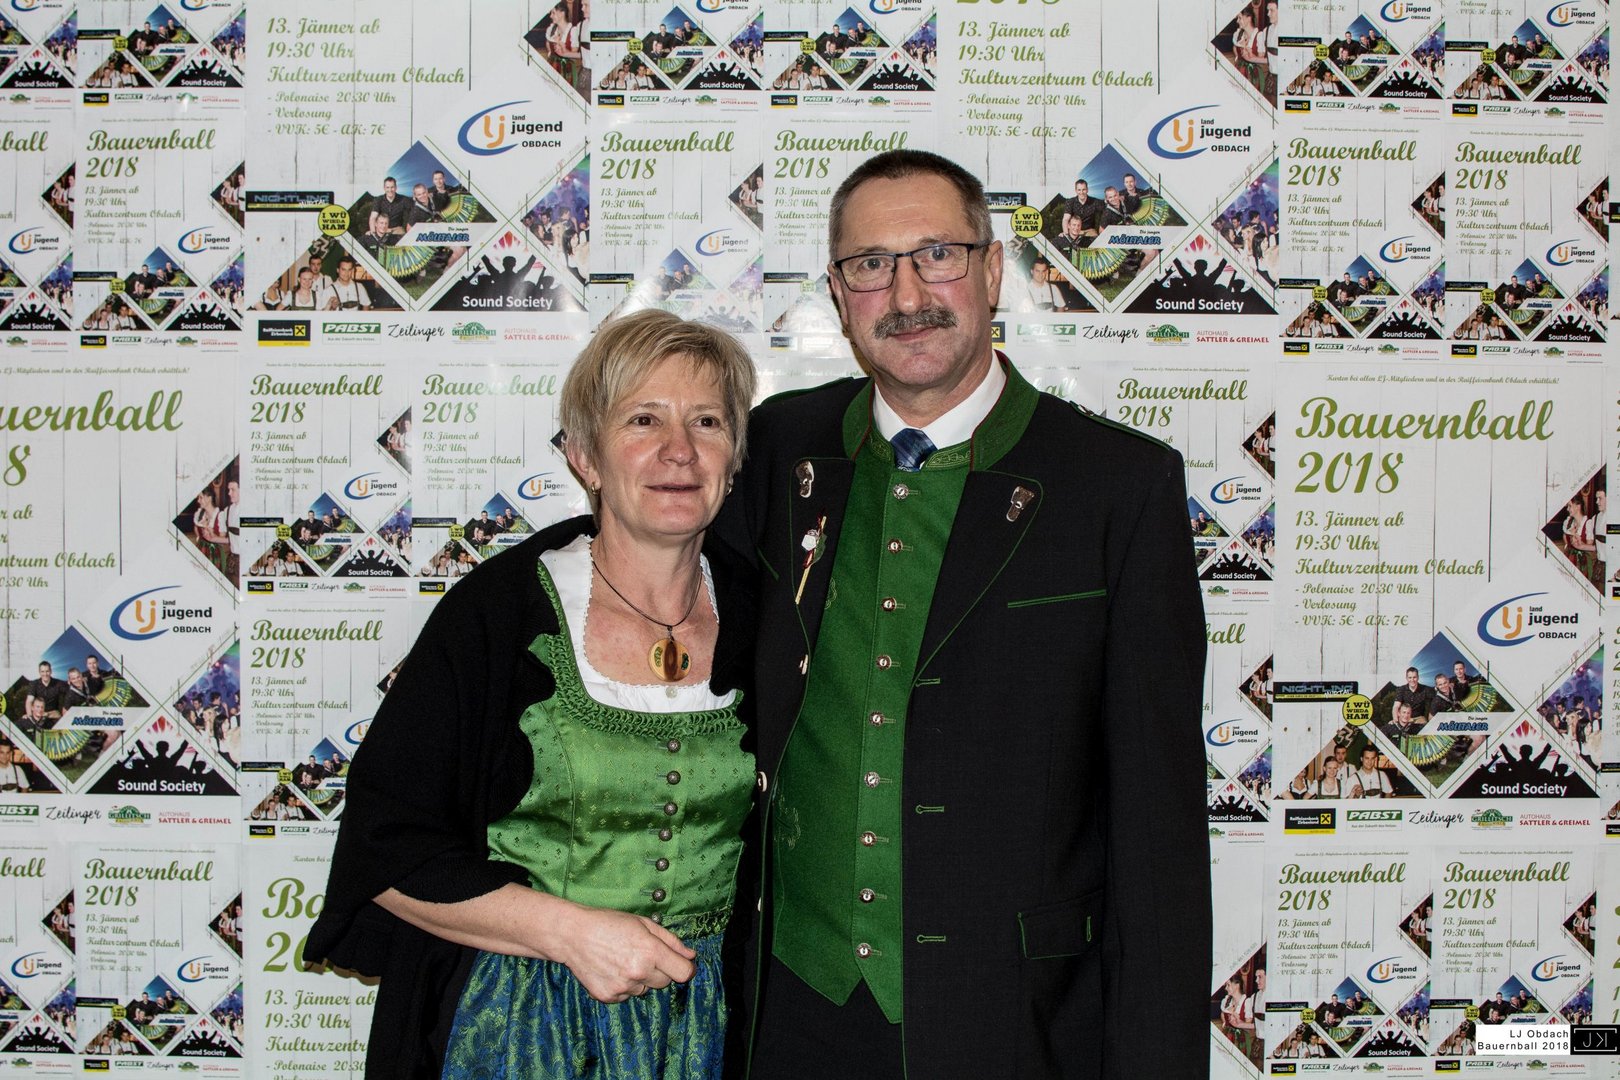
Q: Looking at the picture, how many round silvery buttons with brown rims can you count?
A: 9